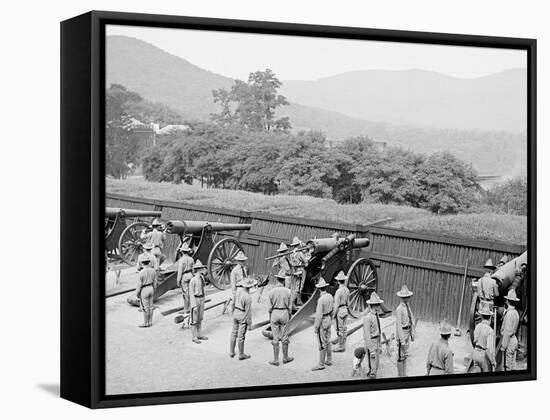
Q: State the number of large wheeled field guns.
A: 4